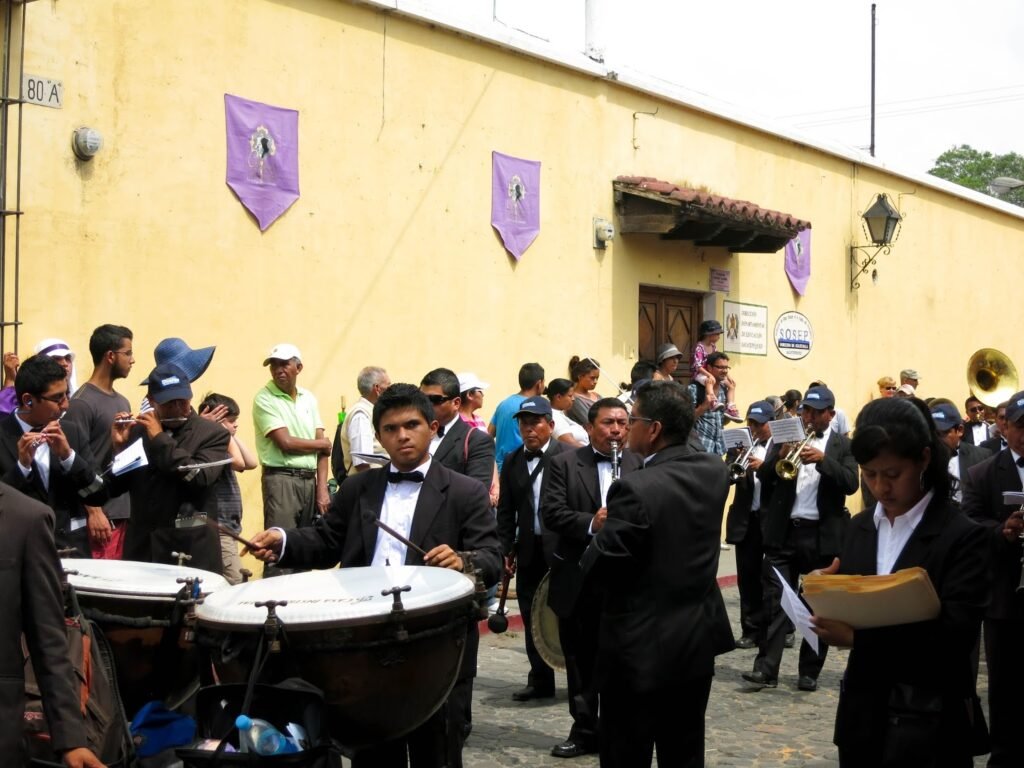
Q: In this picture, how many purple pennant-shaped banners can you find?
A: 3